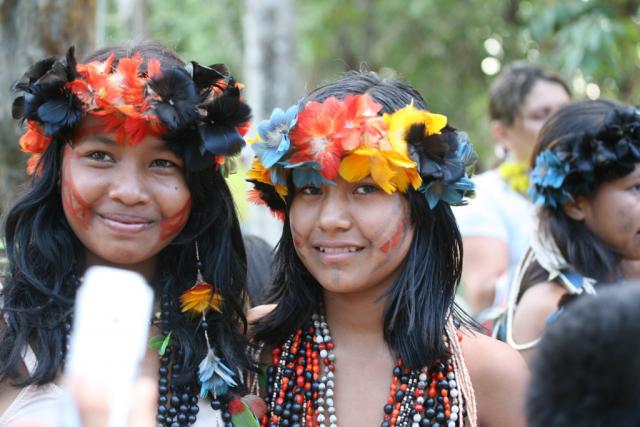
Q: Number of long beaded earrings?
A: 1